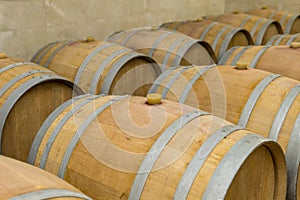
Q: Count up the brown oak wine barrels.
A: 11